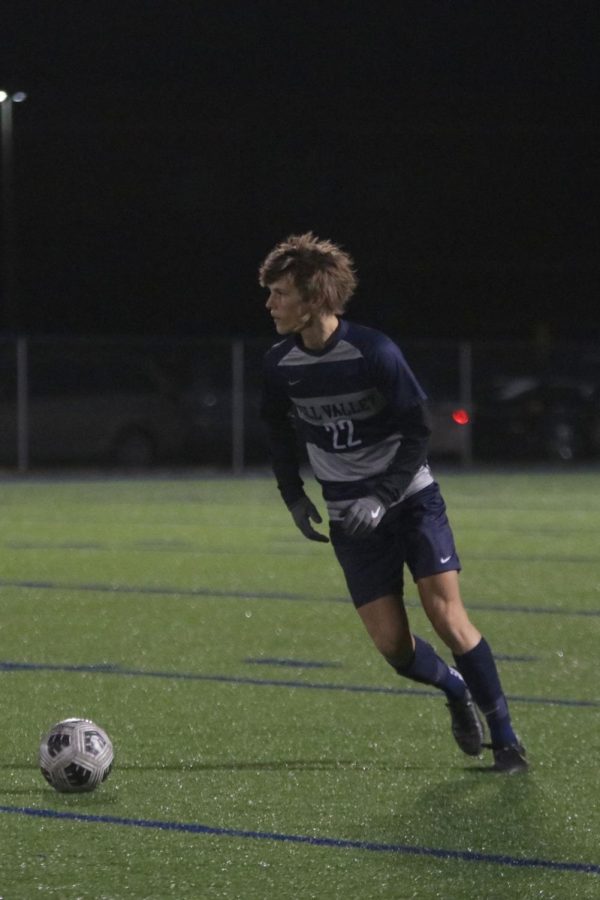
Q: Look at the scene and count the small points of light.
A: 3